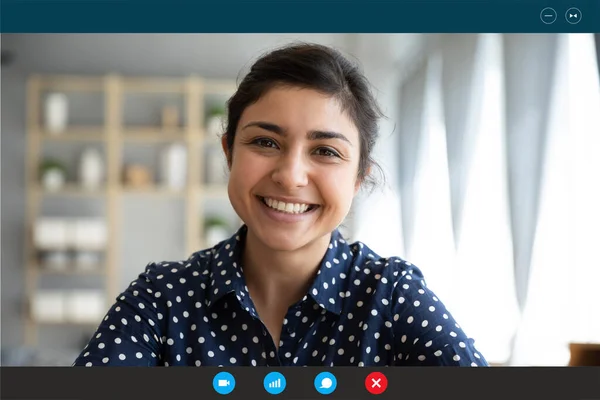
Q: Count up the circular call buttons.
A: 4